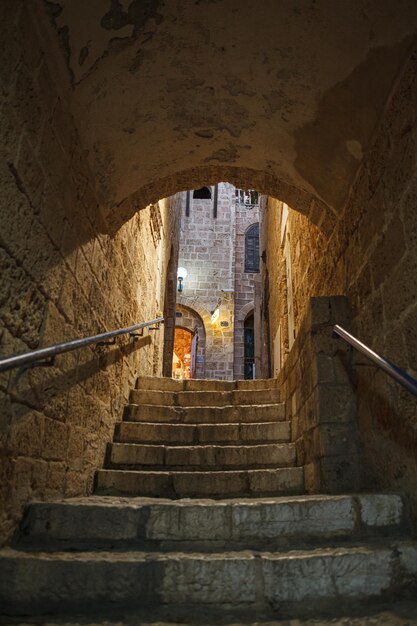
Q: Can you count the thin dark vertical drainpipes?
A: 2